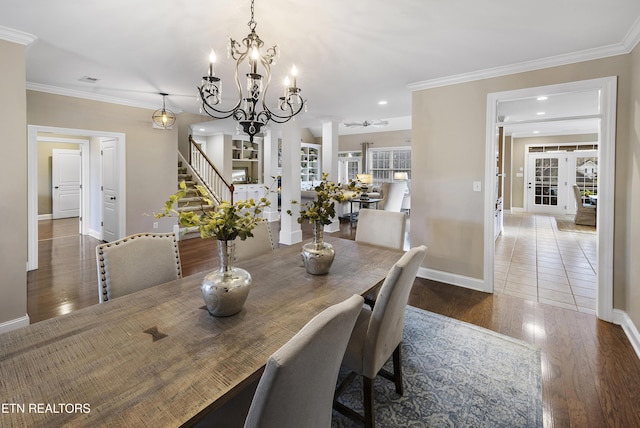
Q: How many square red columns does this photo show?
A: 0